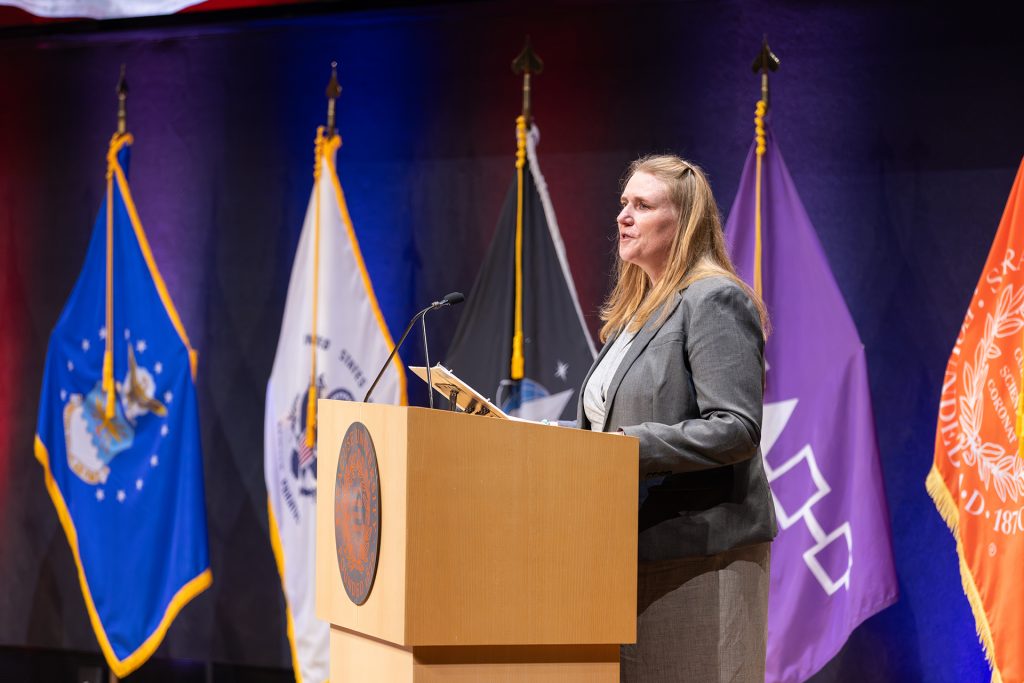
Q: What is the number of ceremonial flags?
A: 5